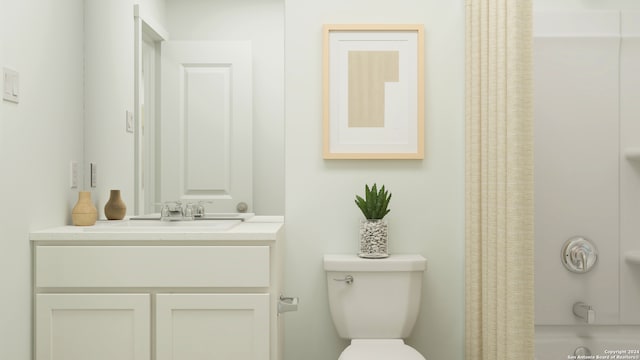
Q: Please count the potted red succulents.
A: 0